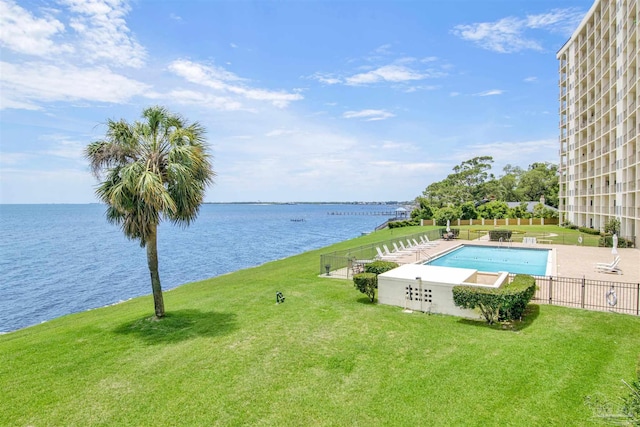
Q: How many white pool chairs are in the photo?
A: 10